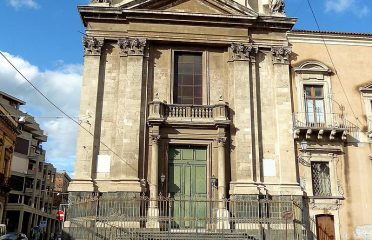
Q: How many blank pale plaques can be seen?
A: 2